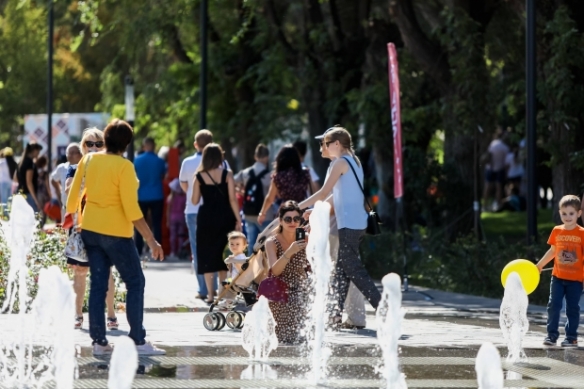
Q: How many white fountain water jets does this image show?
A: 8